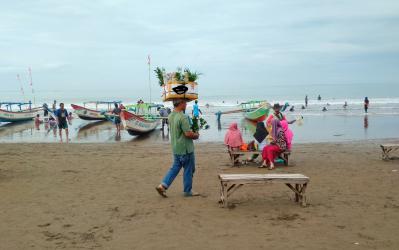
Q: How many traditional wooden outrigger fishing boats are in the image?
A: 4